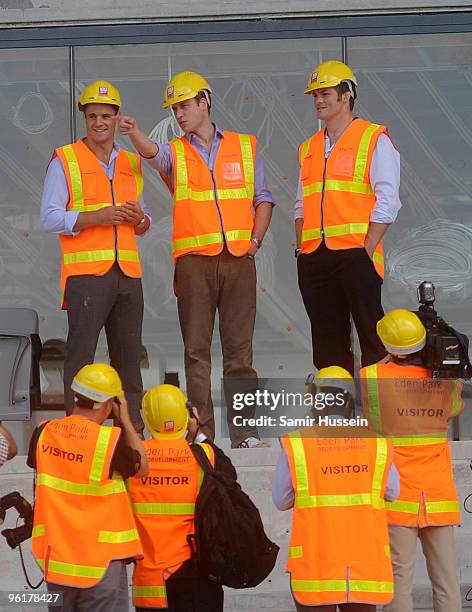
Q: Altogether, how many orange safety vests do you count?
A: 7